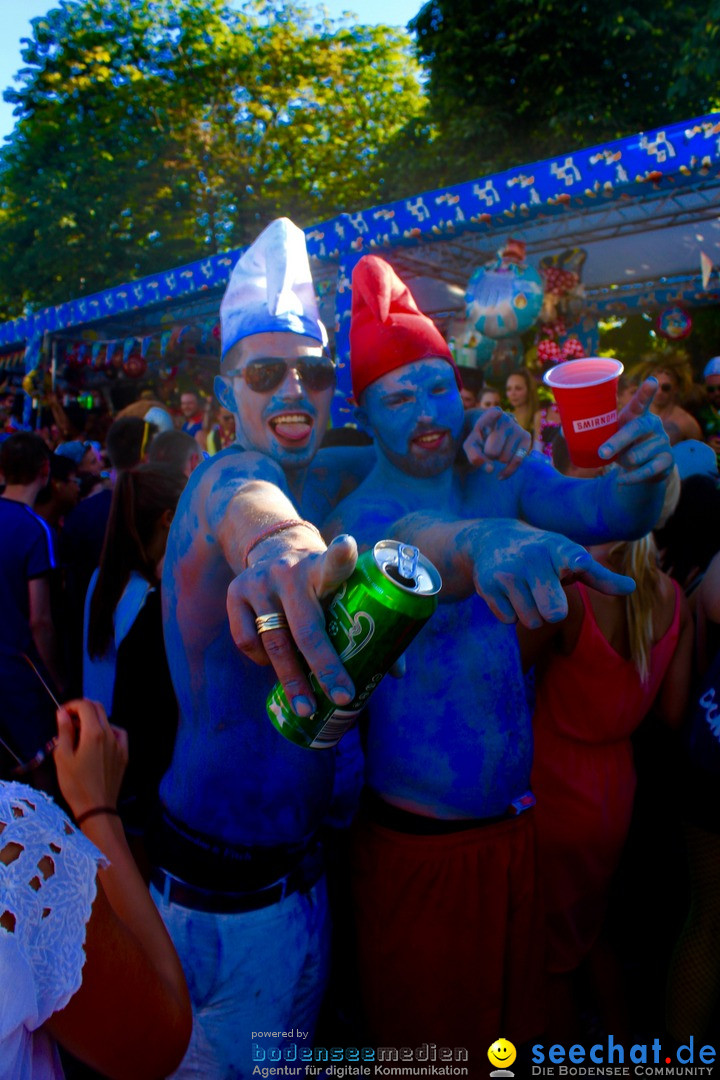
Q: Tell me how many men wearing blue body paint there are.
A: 2